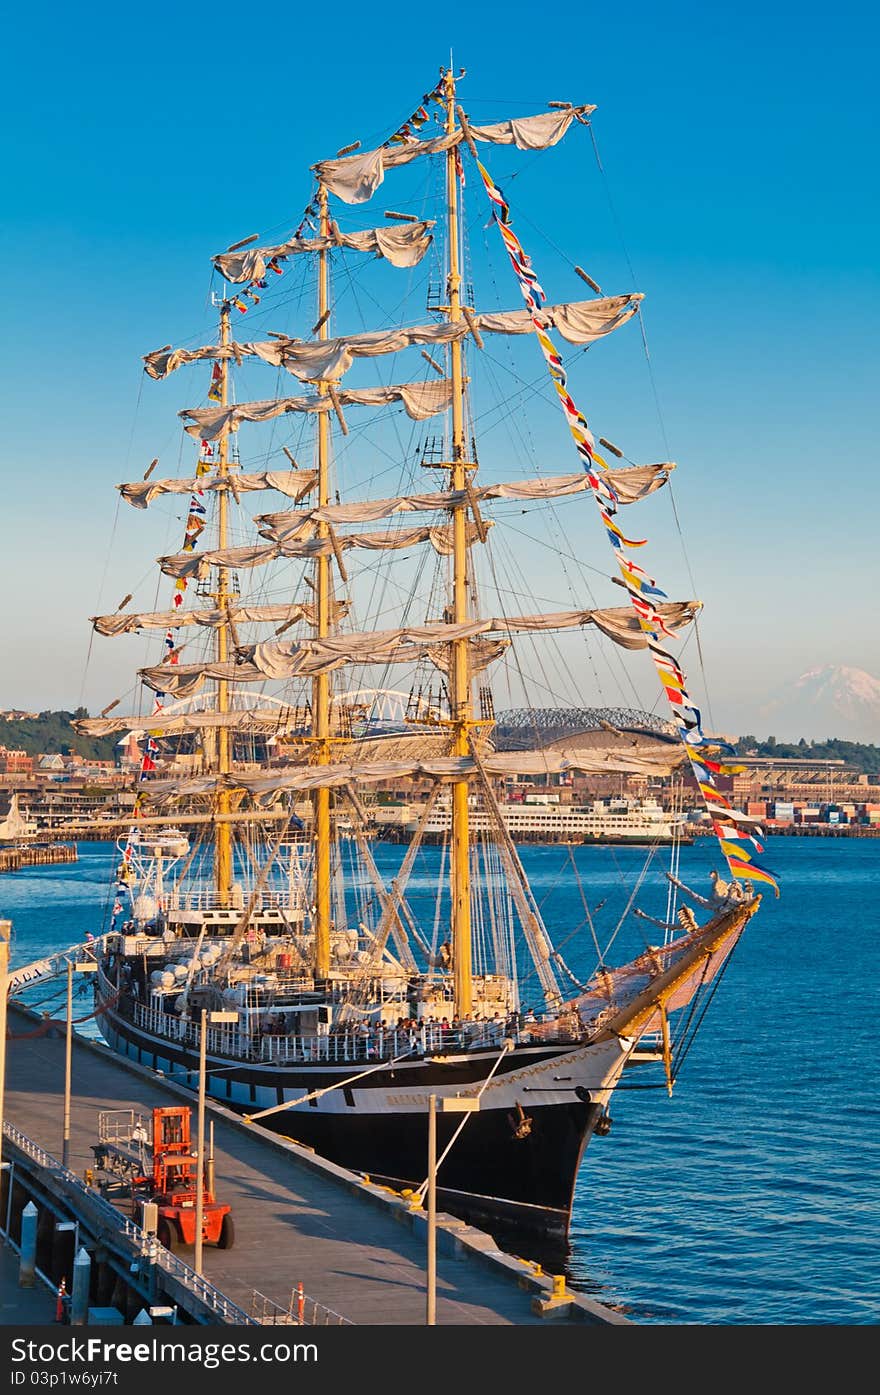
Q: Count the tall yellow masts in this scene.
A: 3